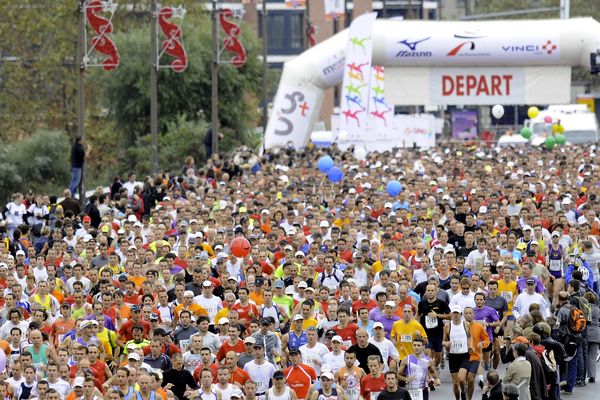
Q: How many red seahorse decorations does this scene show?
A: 3